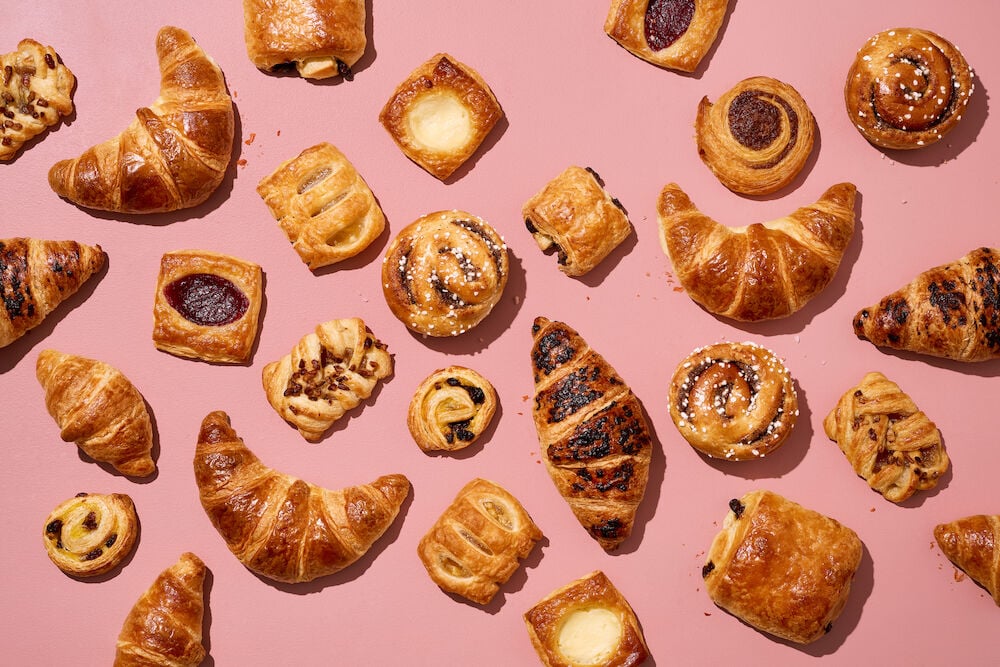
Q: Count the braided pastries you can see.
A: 3